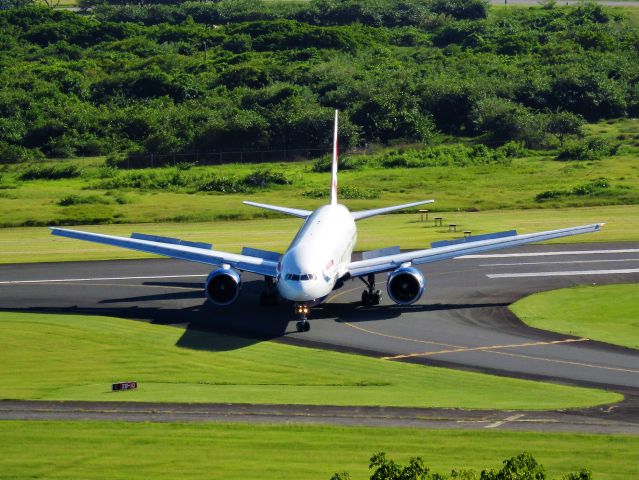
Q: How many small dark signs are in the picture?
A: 1